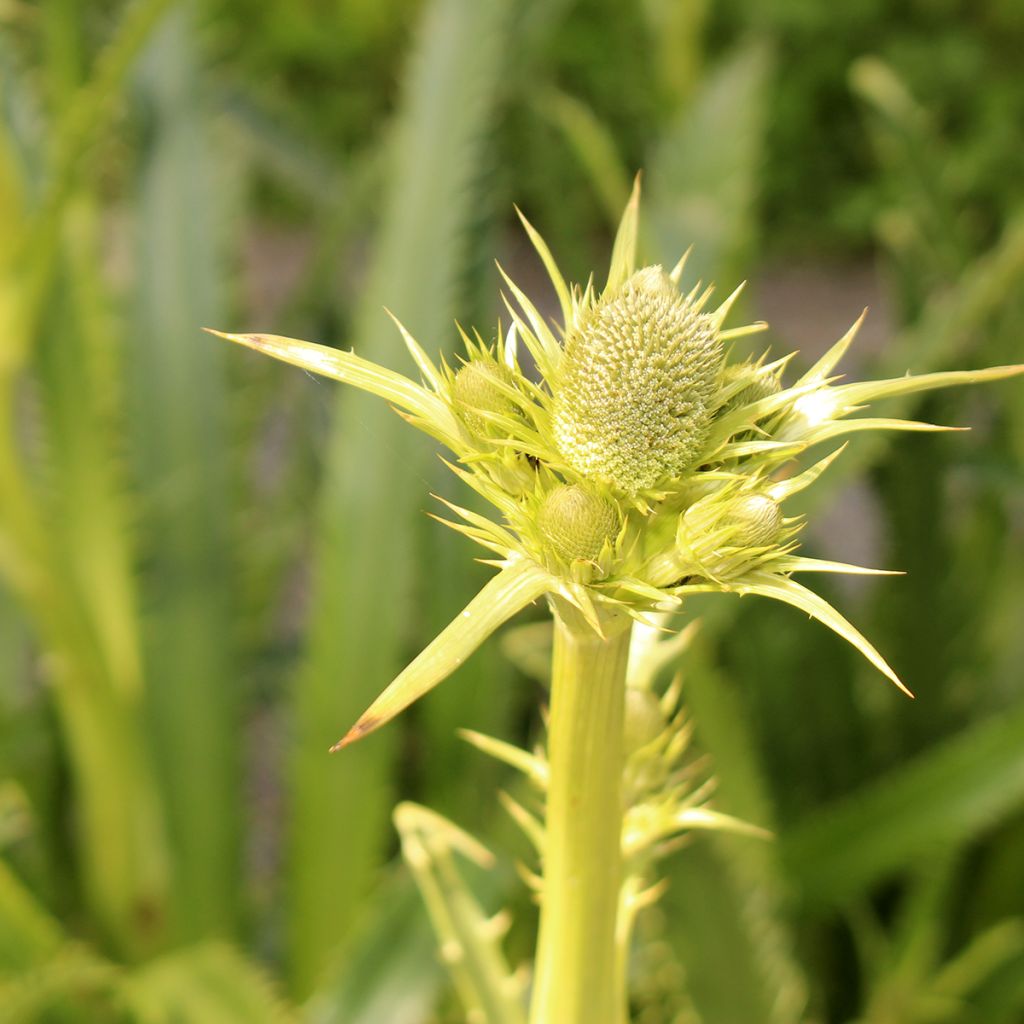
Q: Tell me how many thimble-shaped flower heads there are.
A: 5